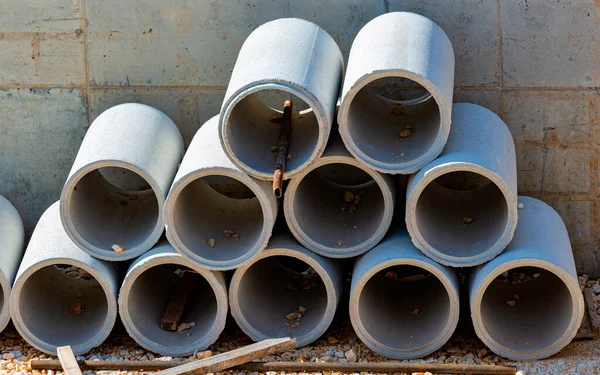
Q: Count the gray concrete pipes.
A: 12